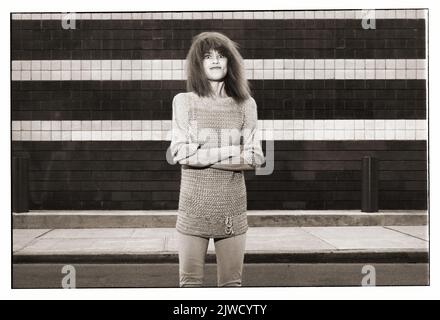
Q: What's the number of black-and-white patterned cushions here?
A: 0